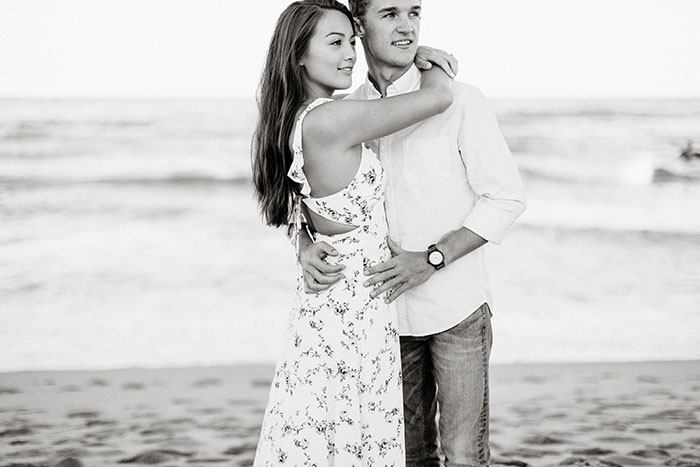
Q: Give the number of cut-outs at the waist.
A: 1